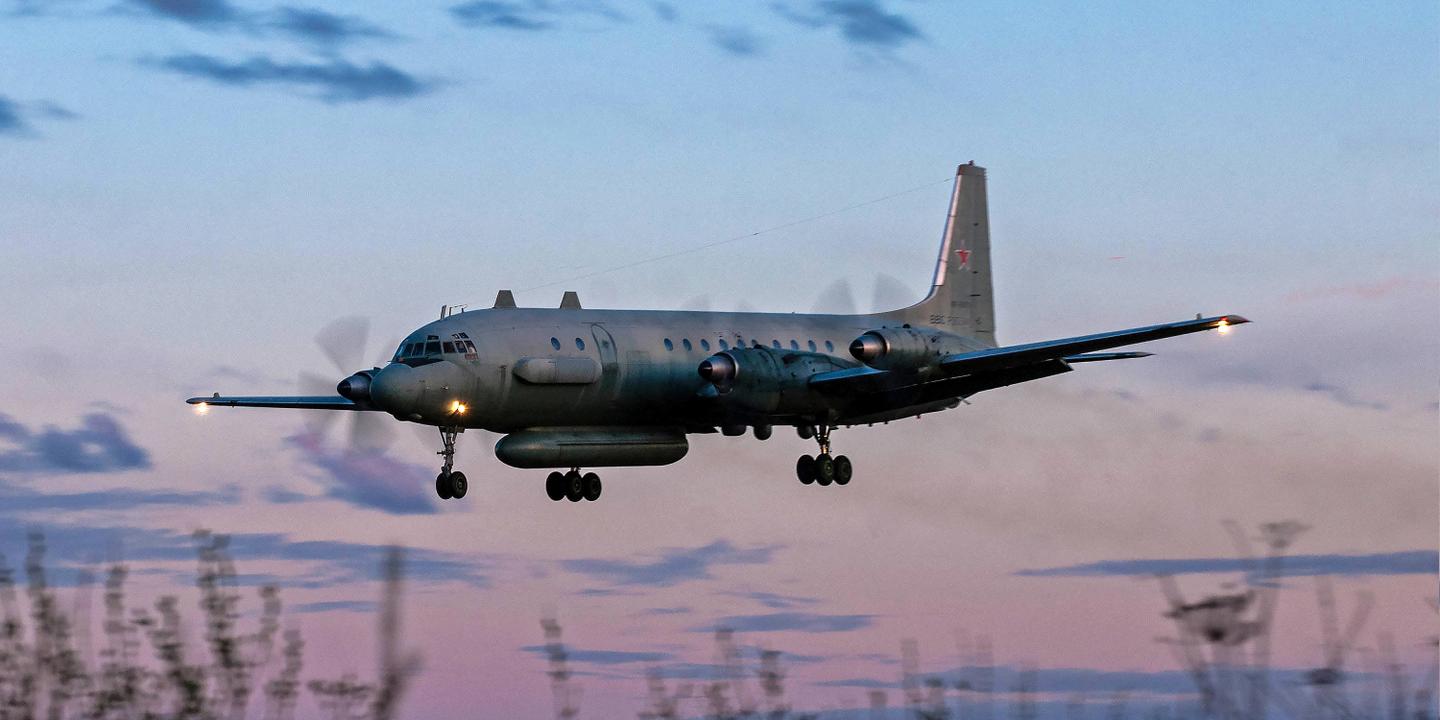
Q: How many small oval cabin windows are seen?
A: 12